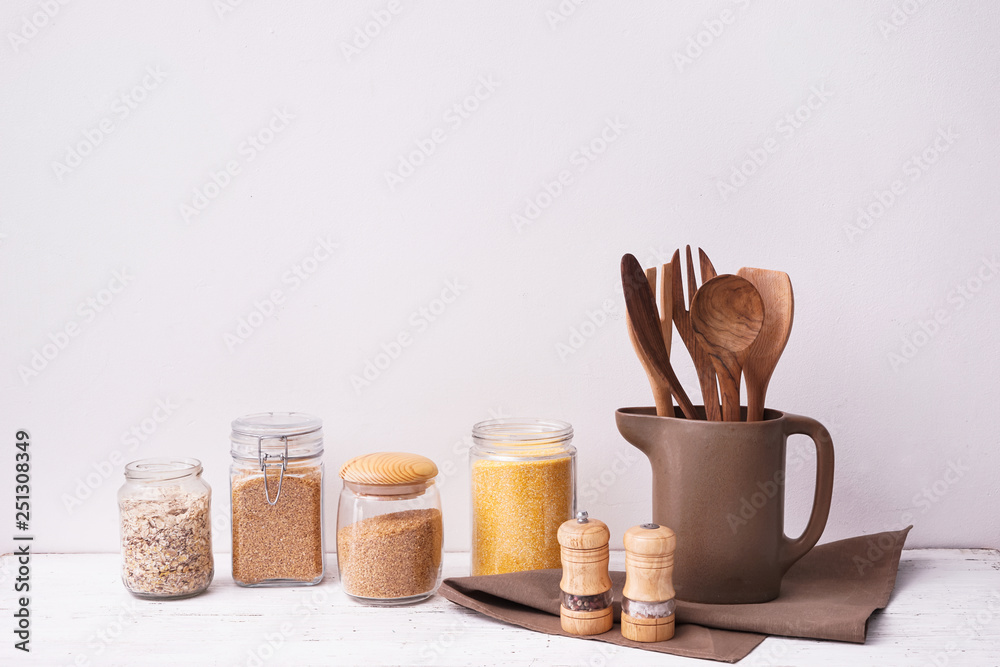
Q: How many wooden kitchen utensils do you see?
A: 5